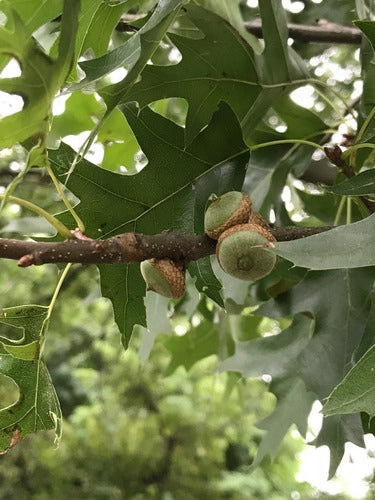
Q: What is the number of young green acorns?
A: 3